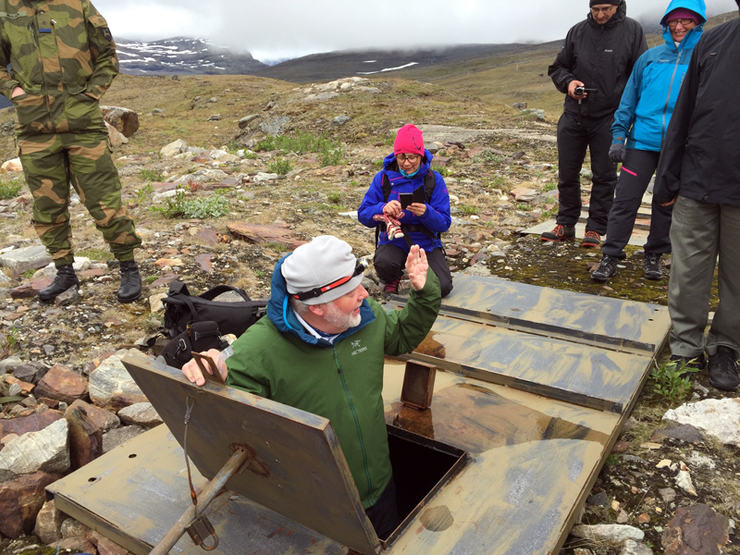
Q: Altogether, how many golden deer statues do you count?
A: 0